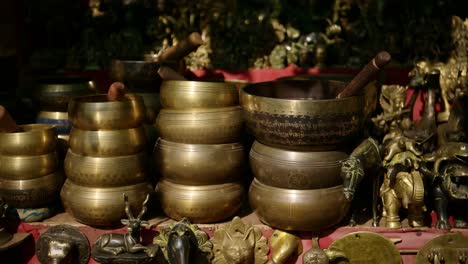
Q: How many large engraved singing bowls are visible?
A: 1